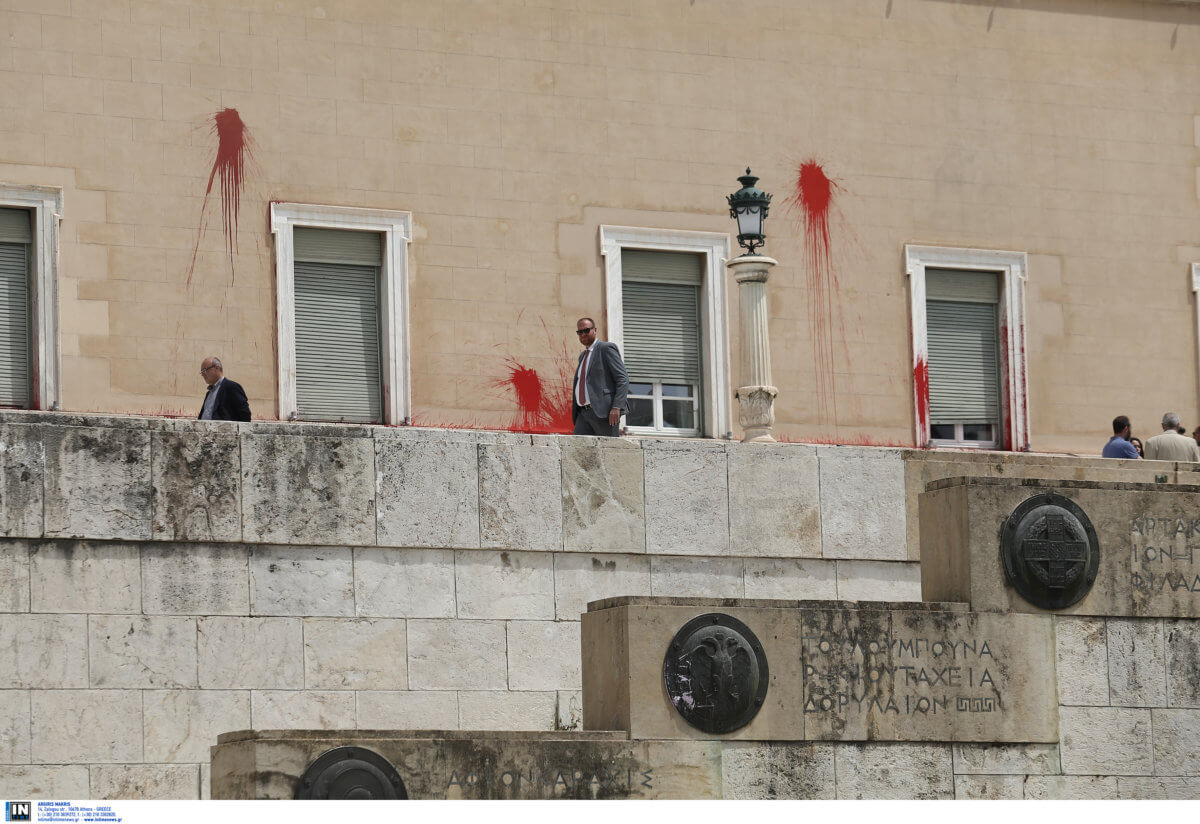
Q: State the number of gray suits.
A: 1